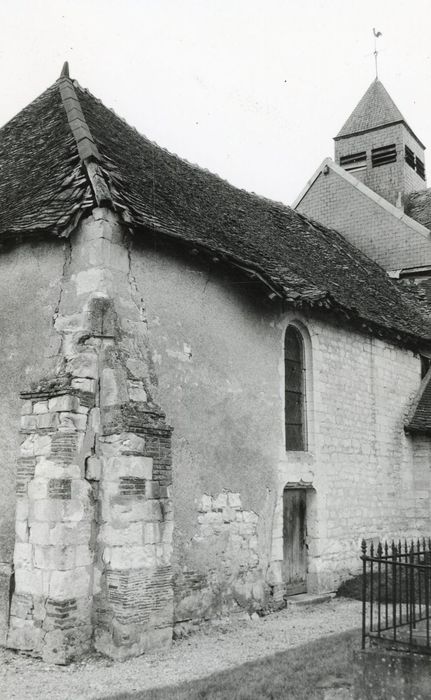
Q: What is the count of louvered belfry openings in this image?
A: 4